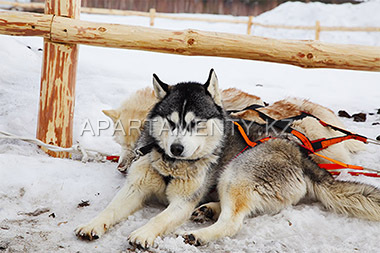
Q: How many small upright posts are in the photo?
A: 3